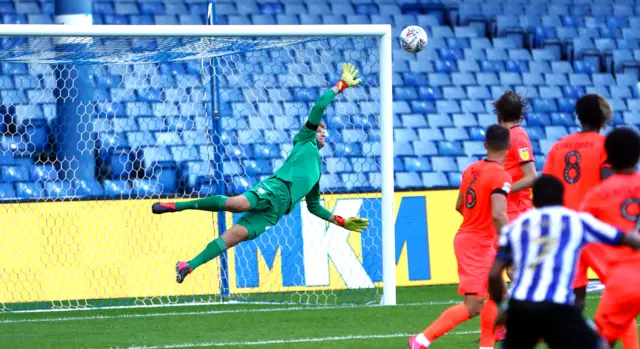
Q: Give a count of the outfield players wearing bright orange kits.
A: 4